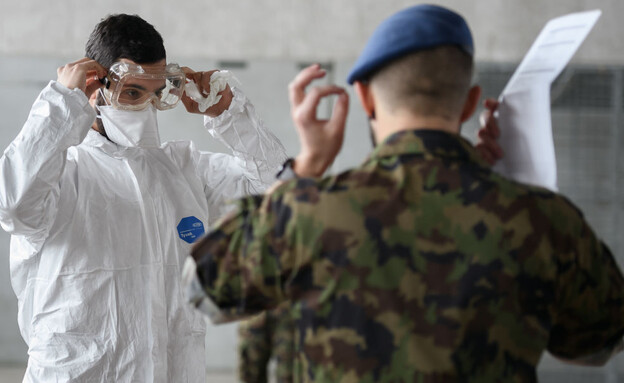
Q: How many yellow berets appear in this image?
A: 0